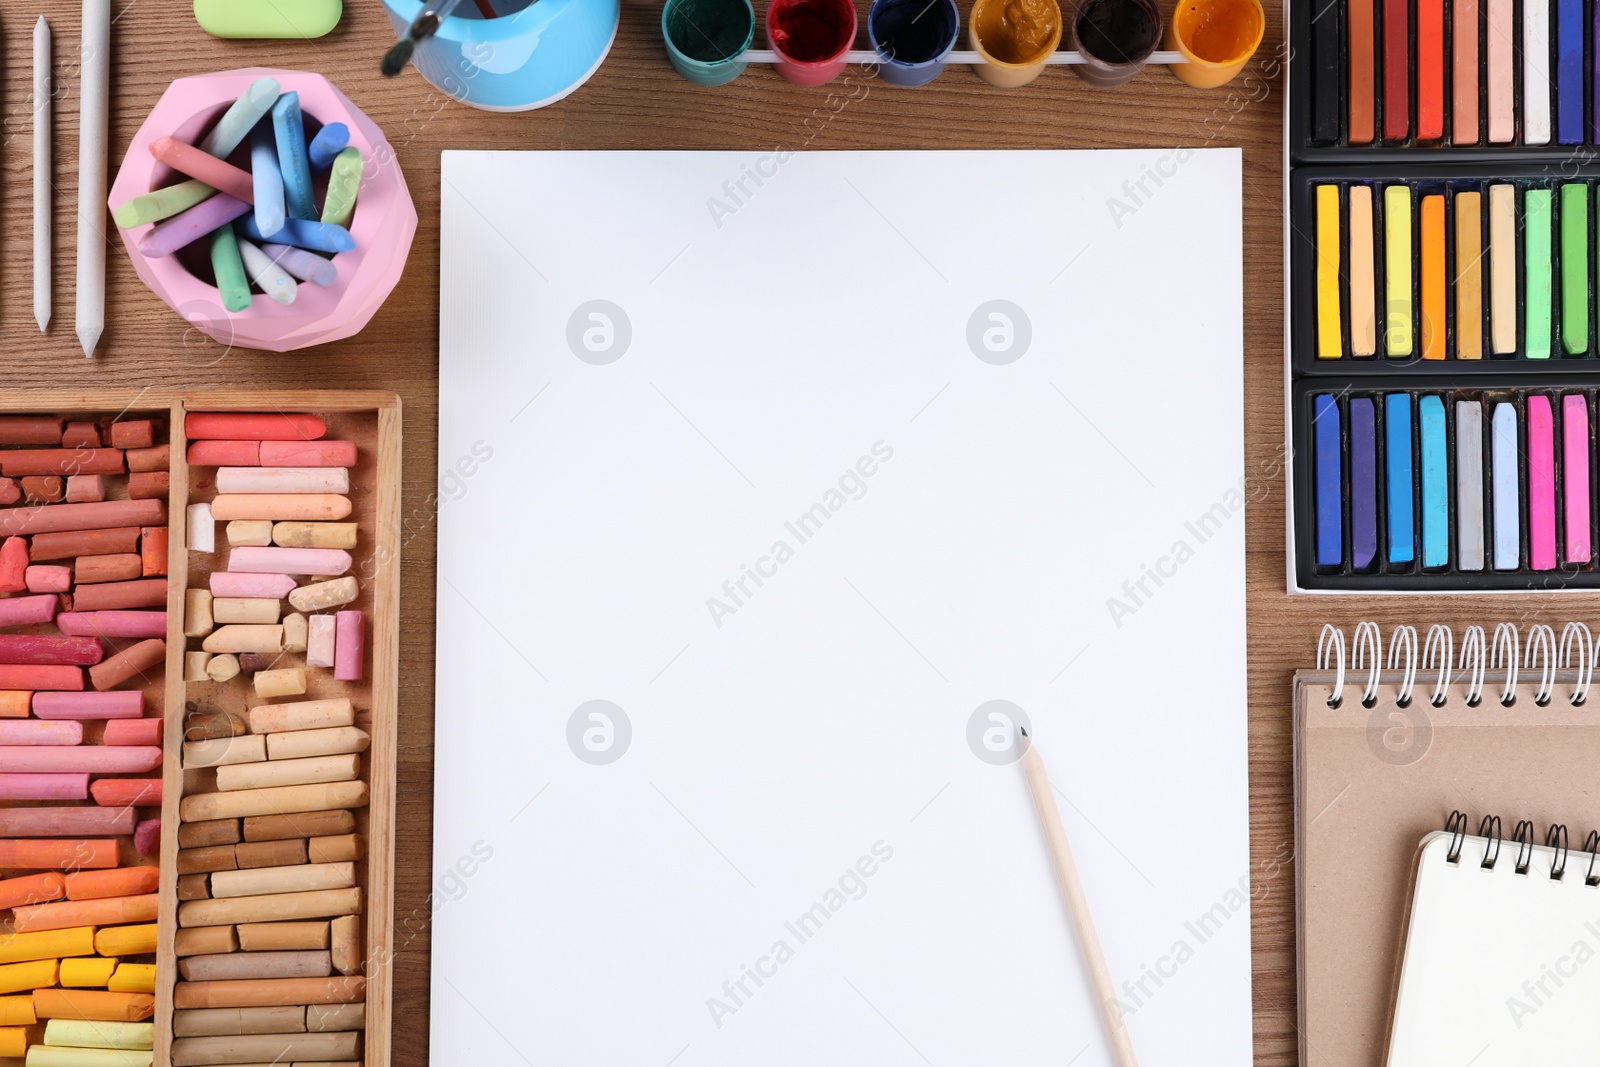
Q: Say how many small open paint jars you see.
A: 6